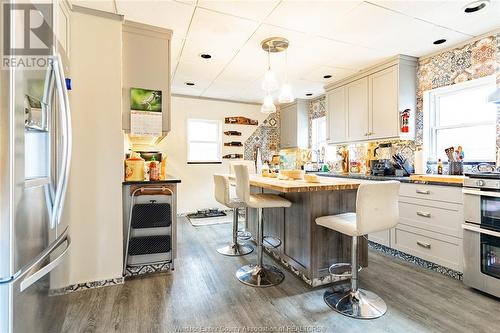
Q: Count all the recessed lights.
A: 6